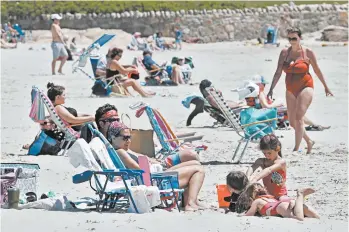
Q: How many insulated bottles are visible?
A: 1